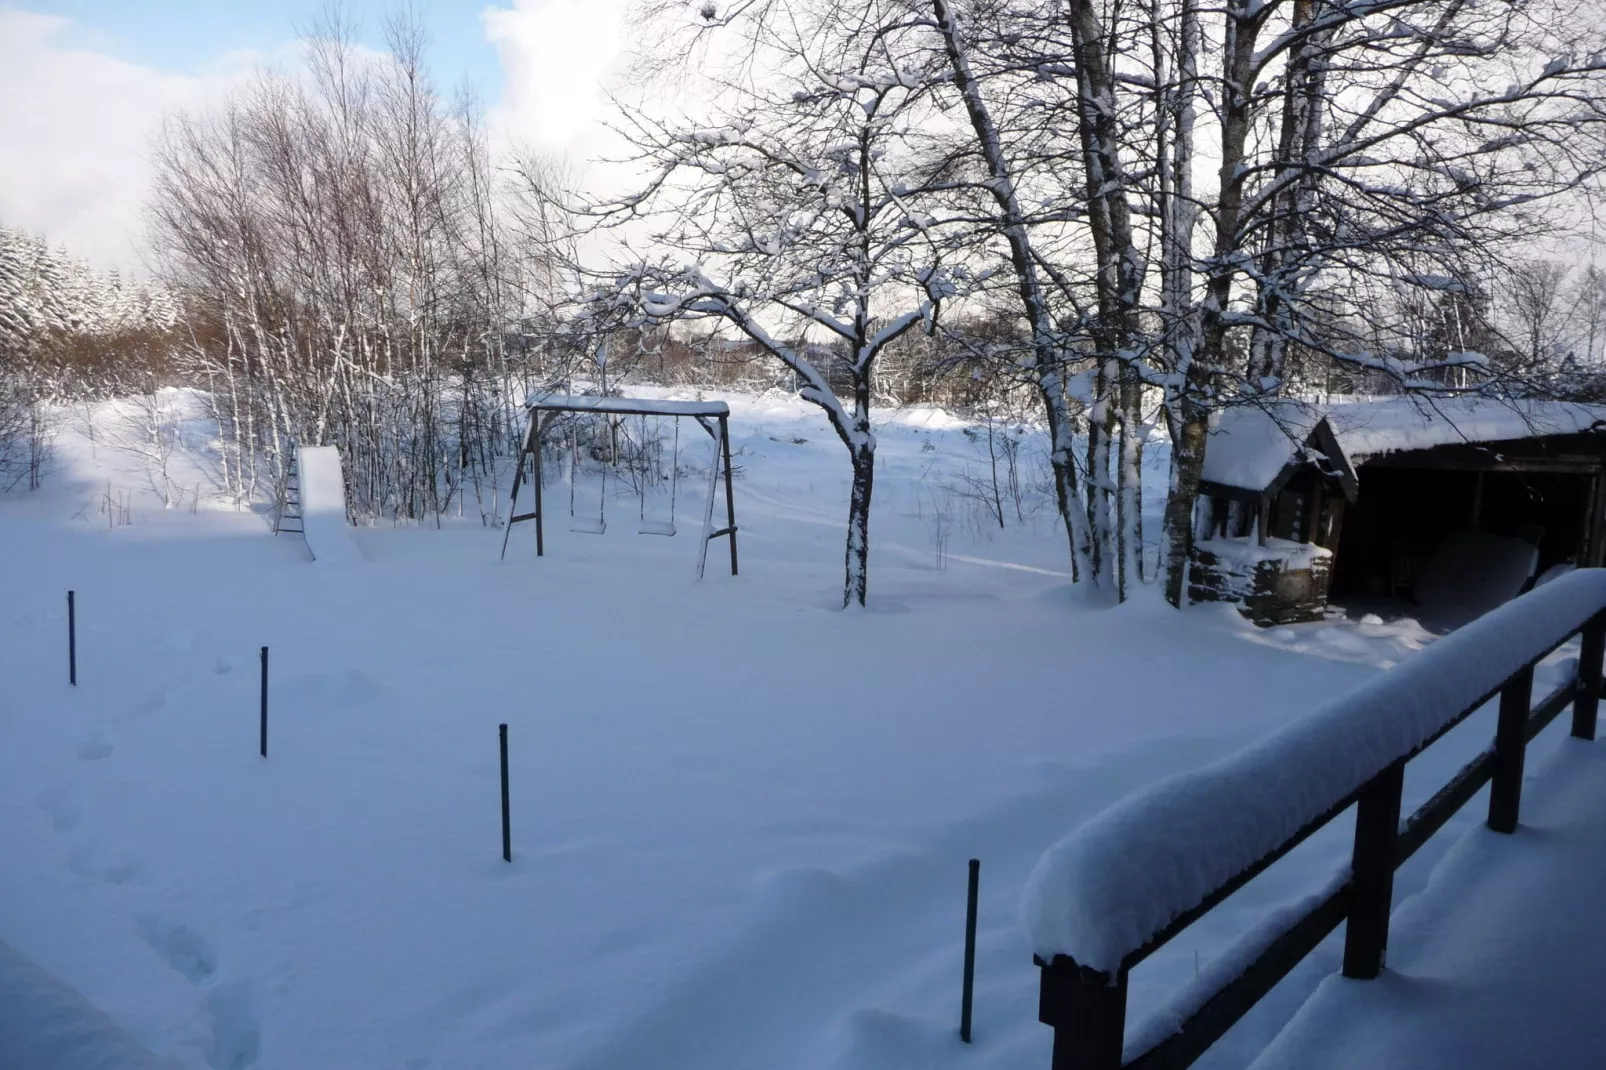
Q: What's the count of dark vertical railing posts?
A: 4